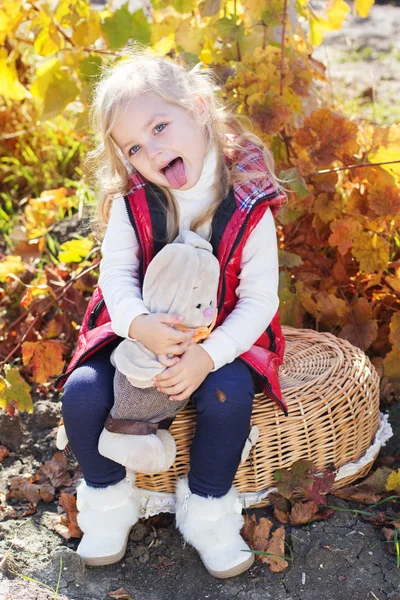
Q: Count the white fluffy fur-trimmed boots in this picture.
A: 2